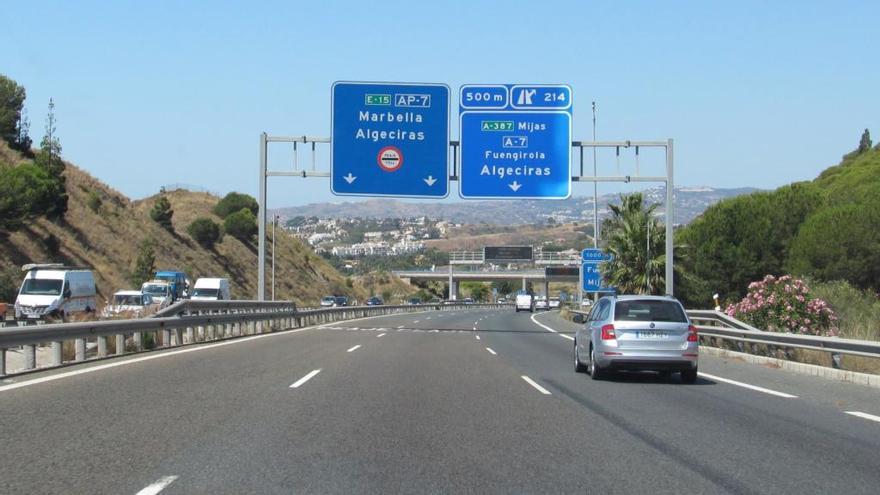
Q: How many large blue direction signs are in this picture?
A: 2